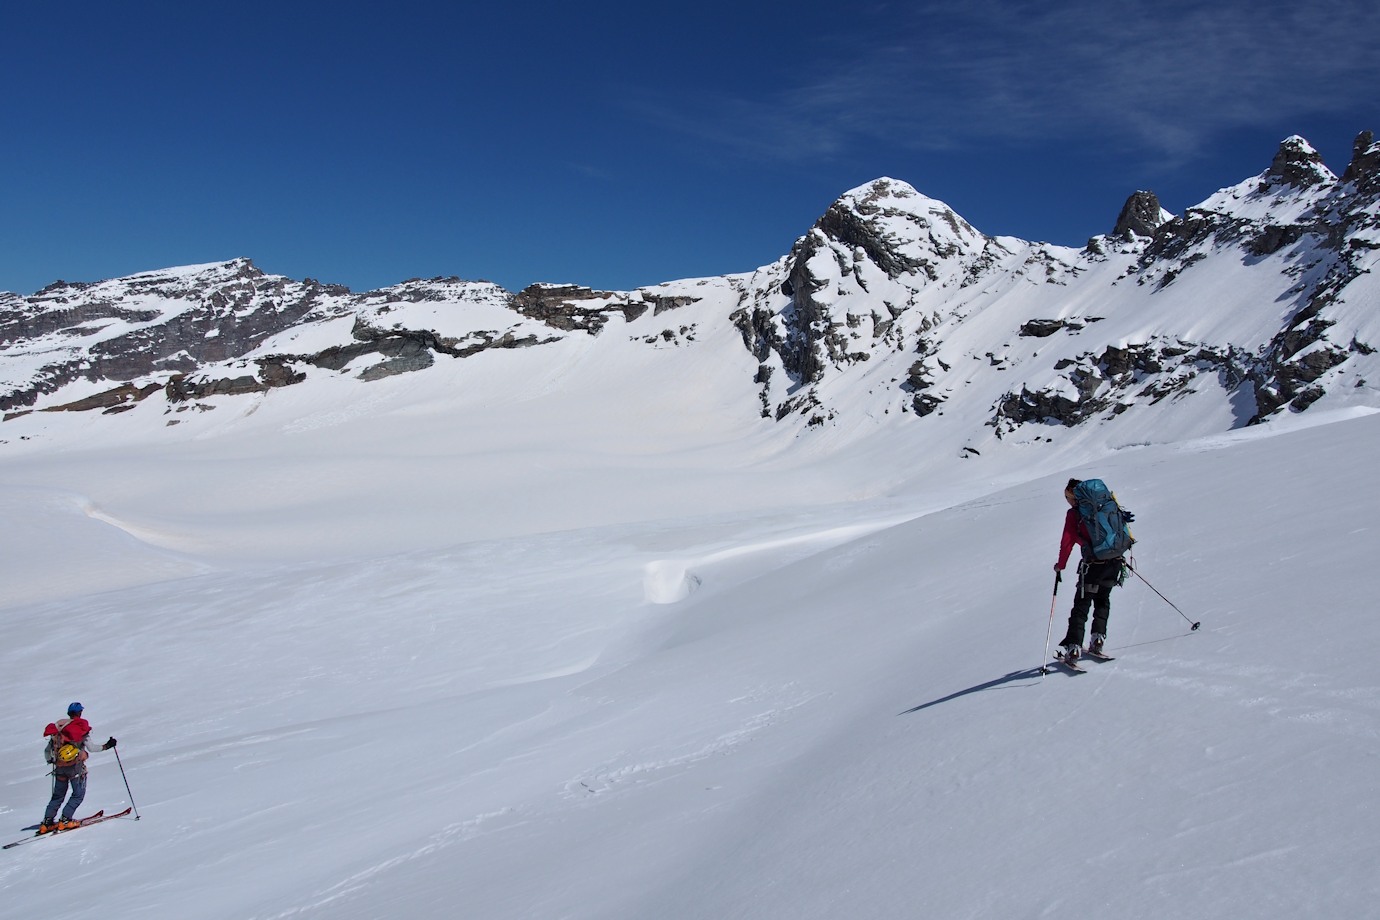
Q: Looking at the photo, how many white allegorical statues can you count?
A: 0